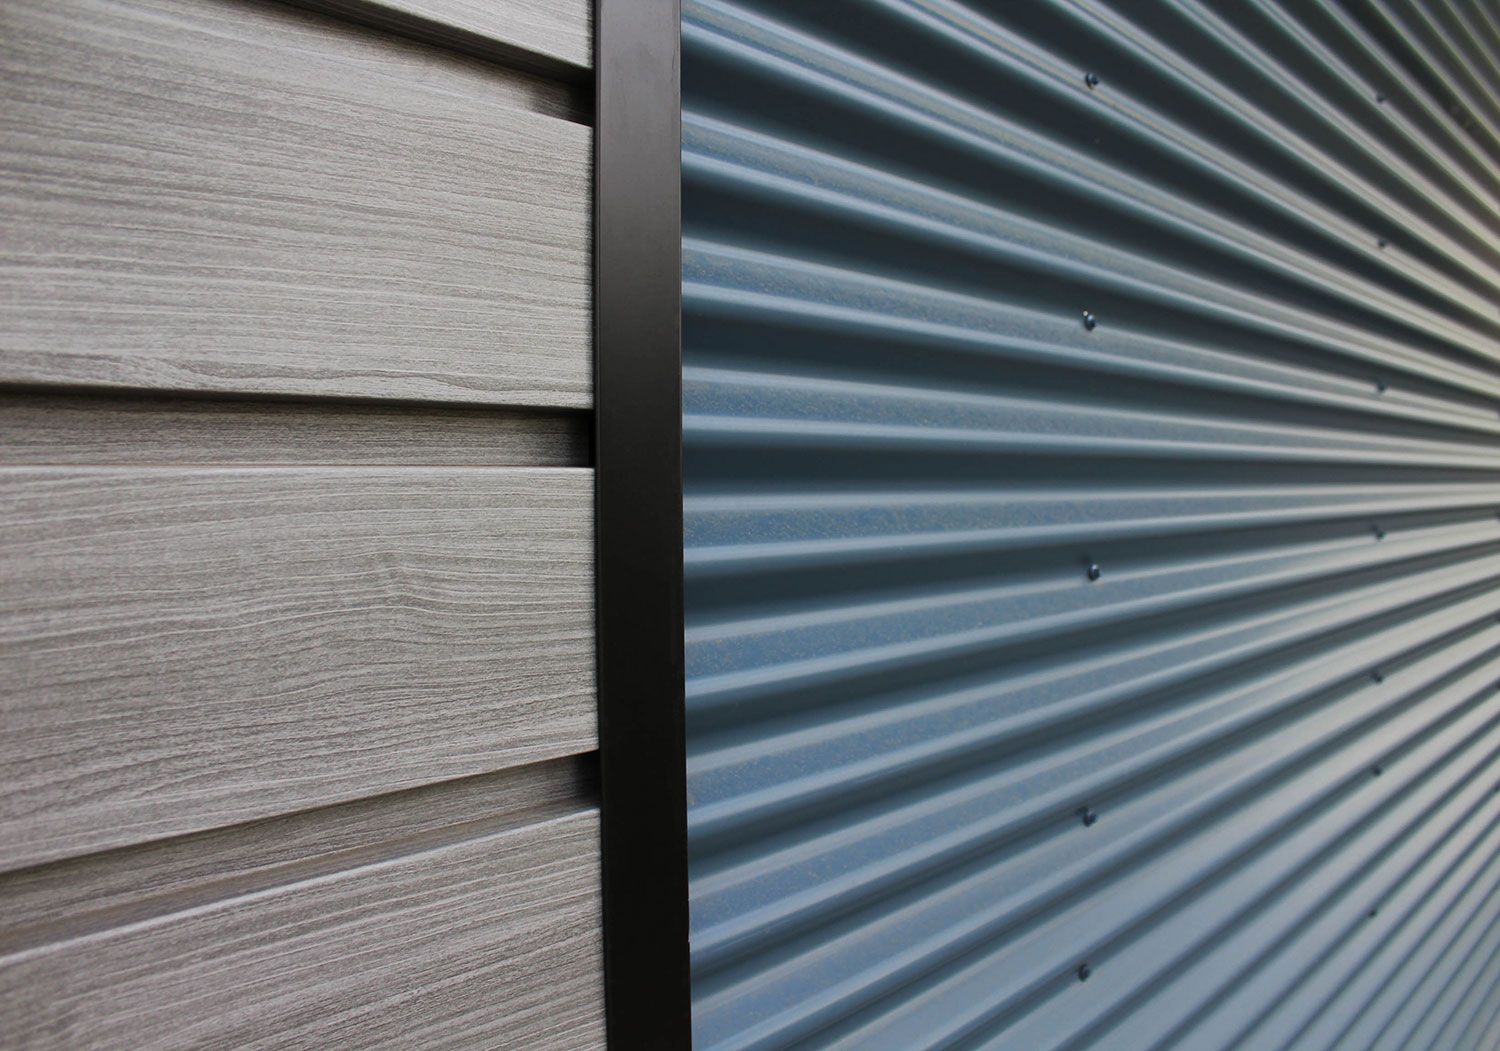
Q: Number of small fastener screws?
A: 12